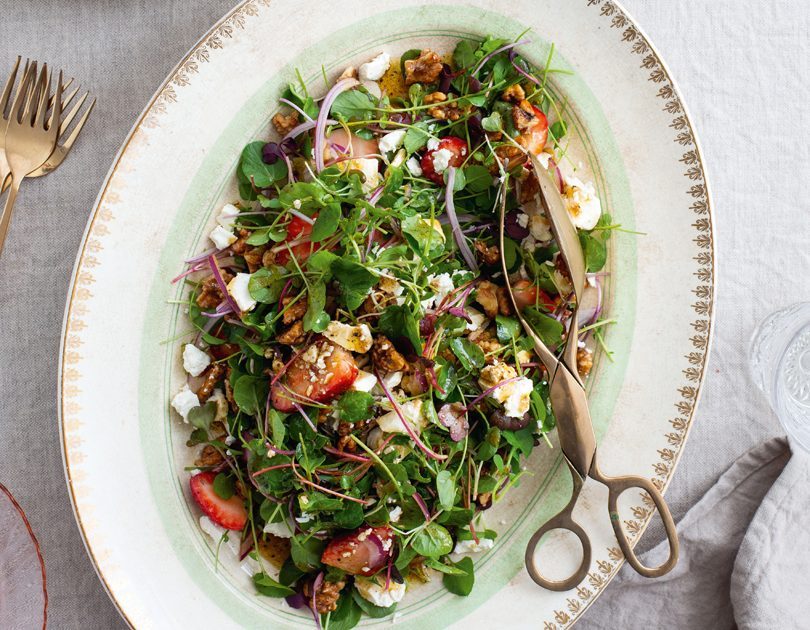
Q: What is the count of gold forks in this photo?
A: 3